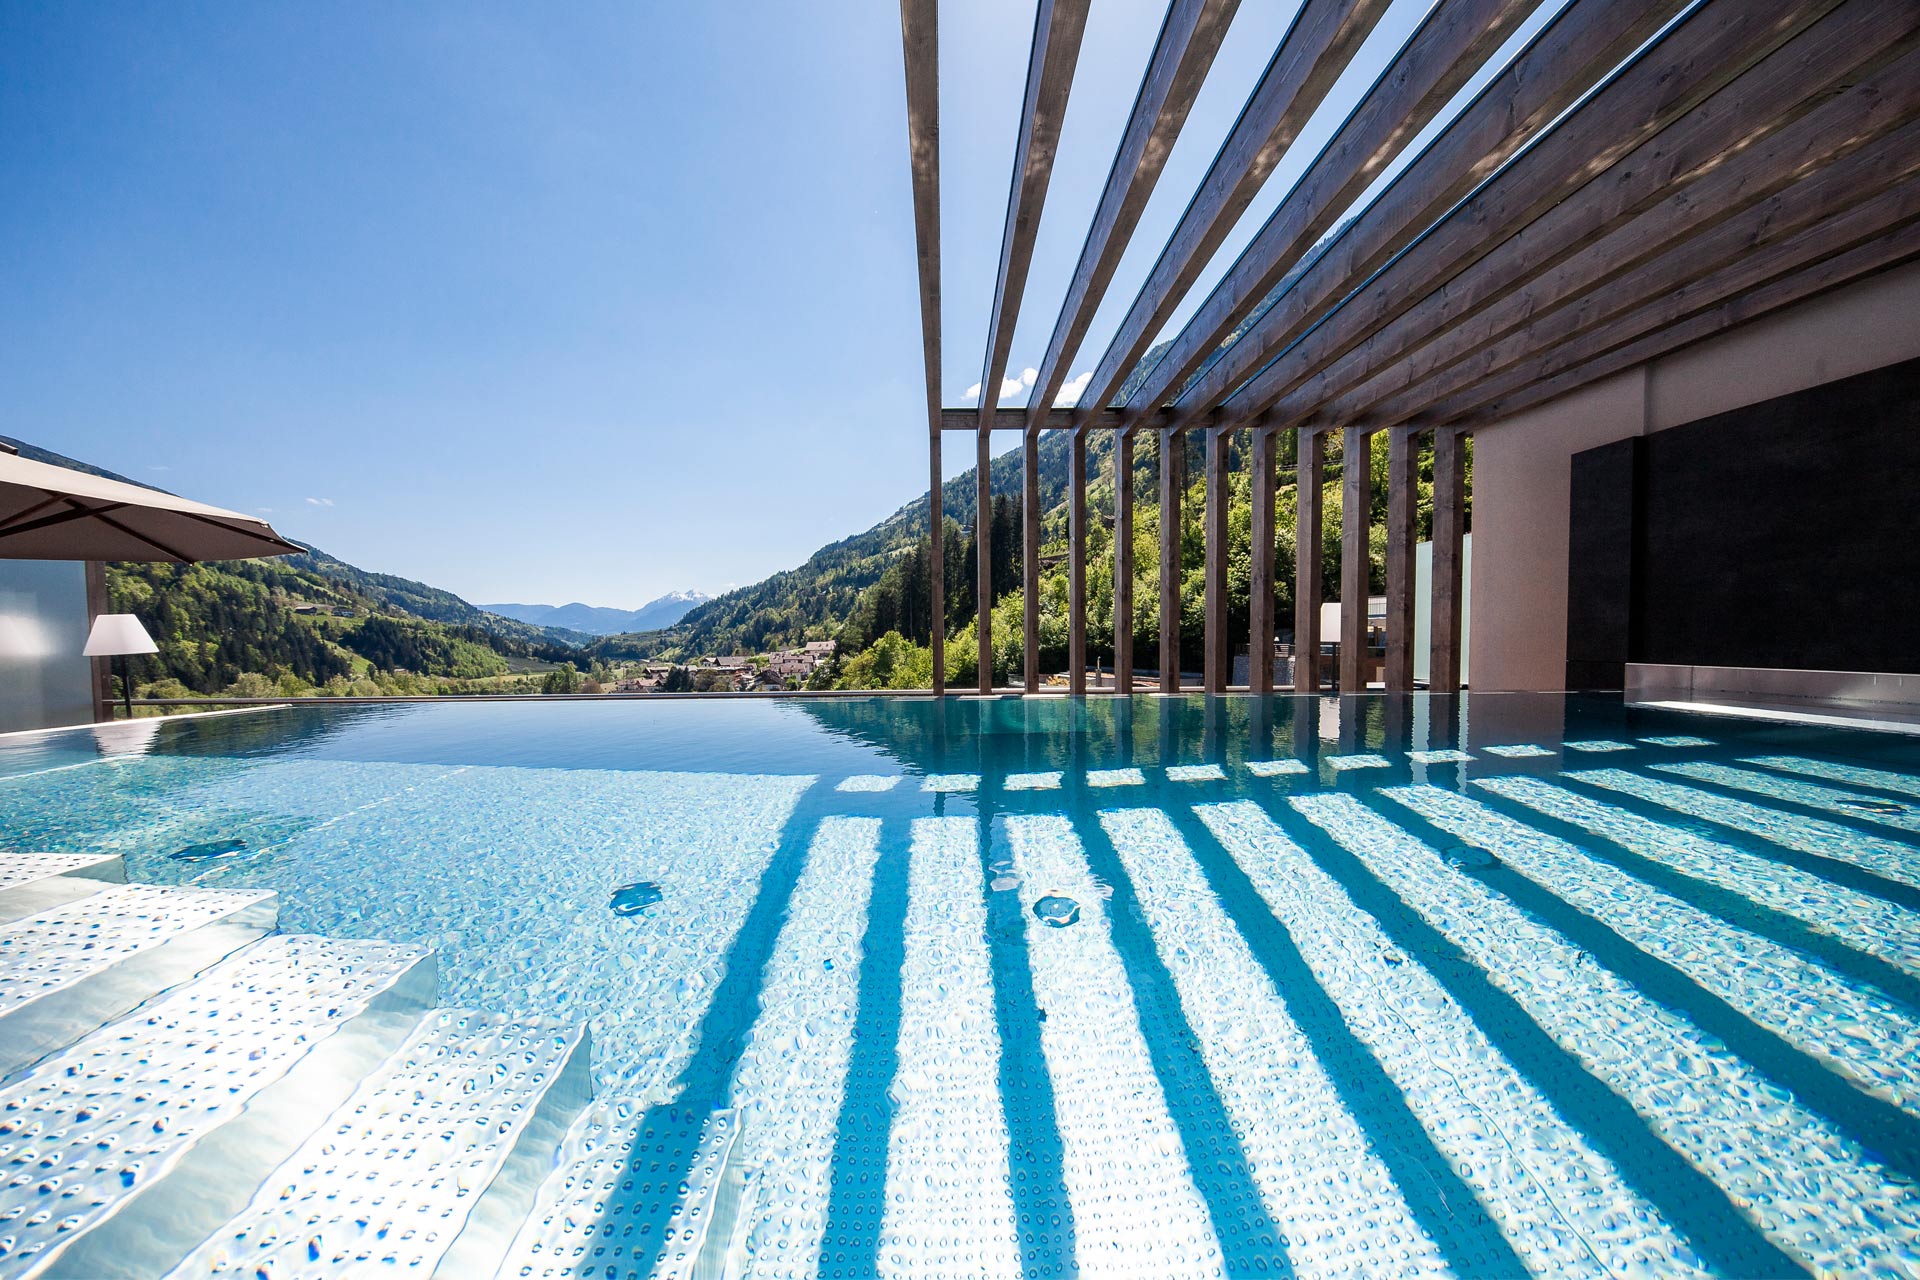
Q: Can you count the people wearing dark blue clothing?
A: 0